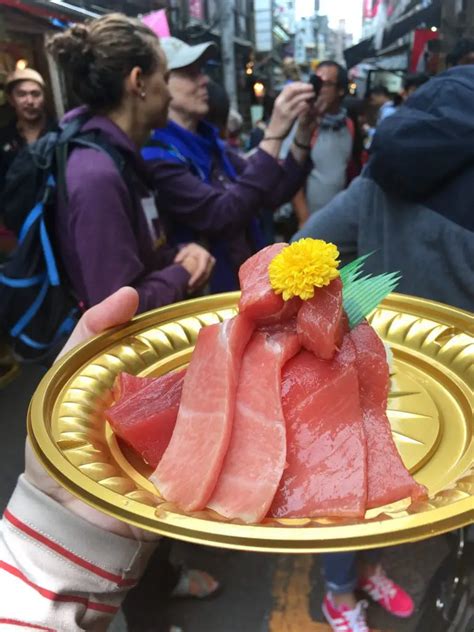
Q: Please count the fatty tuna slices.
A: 2